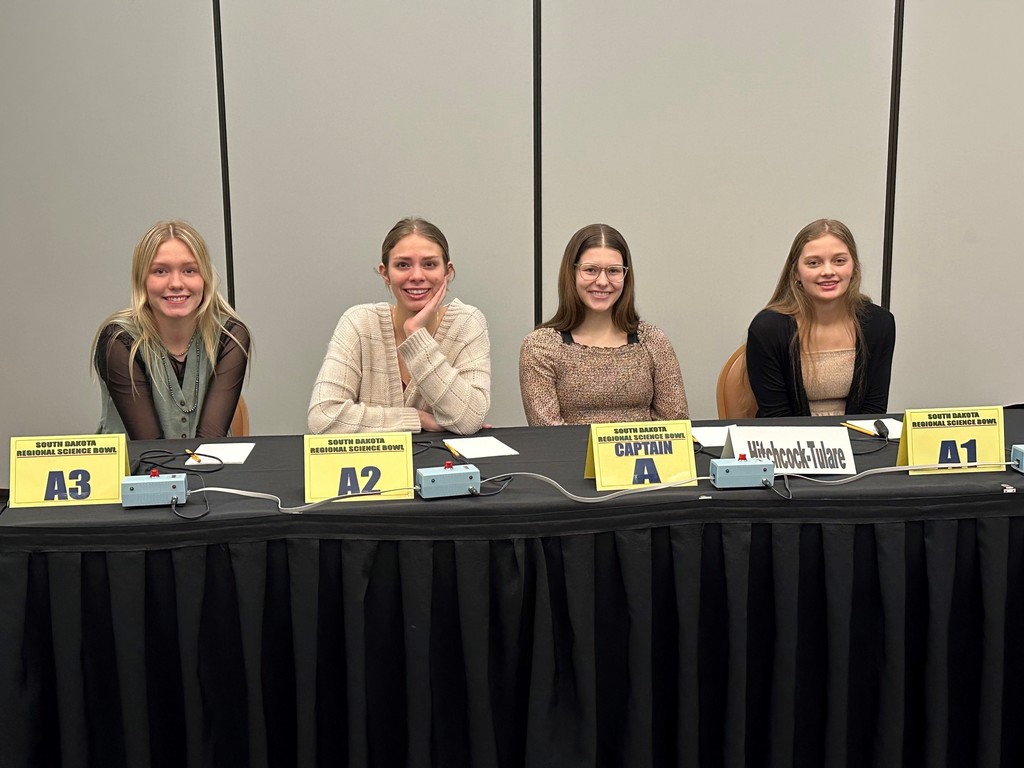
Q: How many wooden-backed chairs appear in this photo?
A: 2